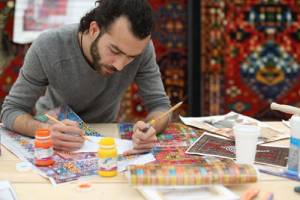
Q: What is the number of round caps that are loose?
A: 2